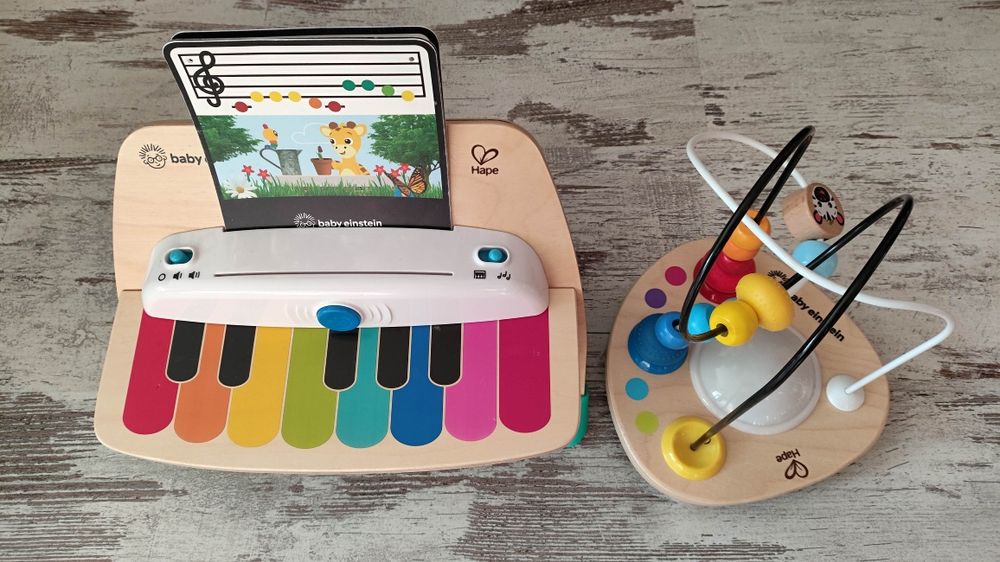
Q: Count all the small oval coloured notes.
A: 10